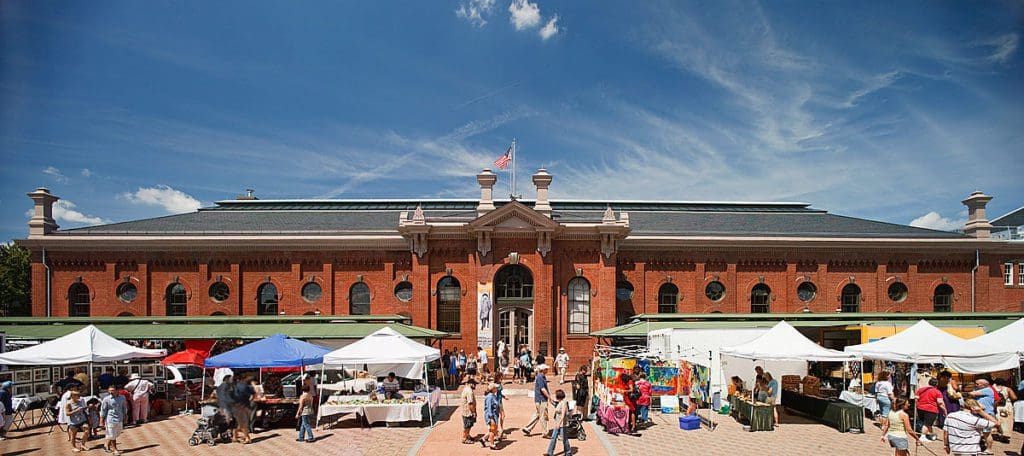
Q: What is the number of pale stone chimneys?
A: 4